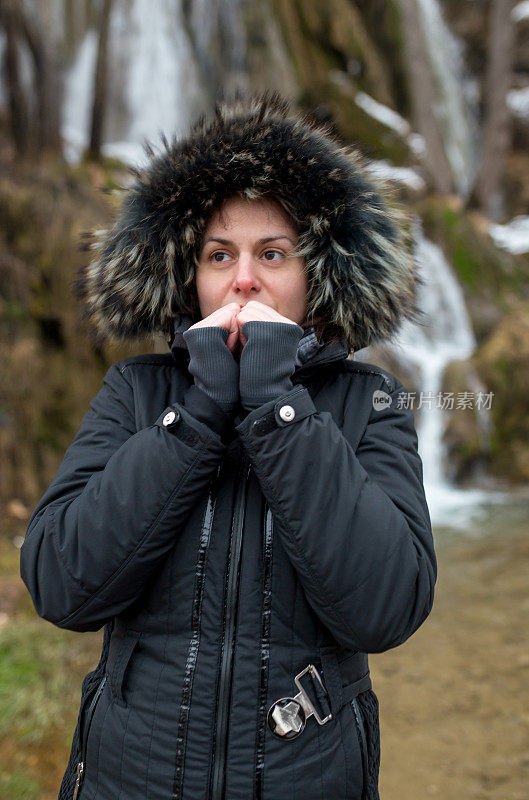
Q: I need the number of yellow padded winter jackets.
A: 0